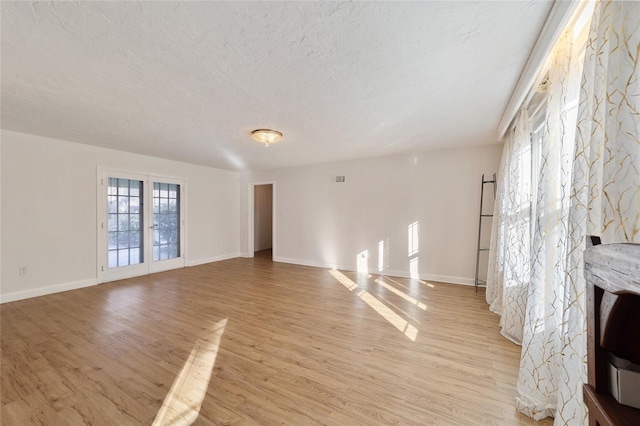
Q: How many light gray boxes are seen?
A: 1